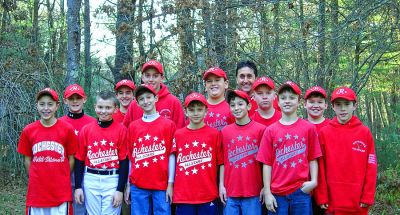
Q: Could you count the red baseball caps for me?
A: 12